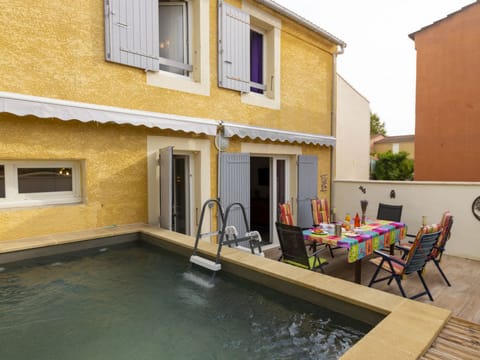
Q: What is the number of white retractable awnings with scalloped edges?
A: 2